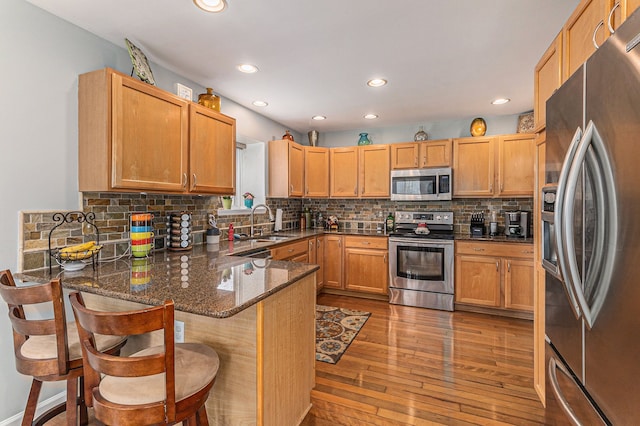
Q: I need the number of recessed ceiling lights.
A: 7